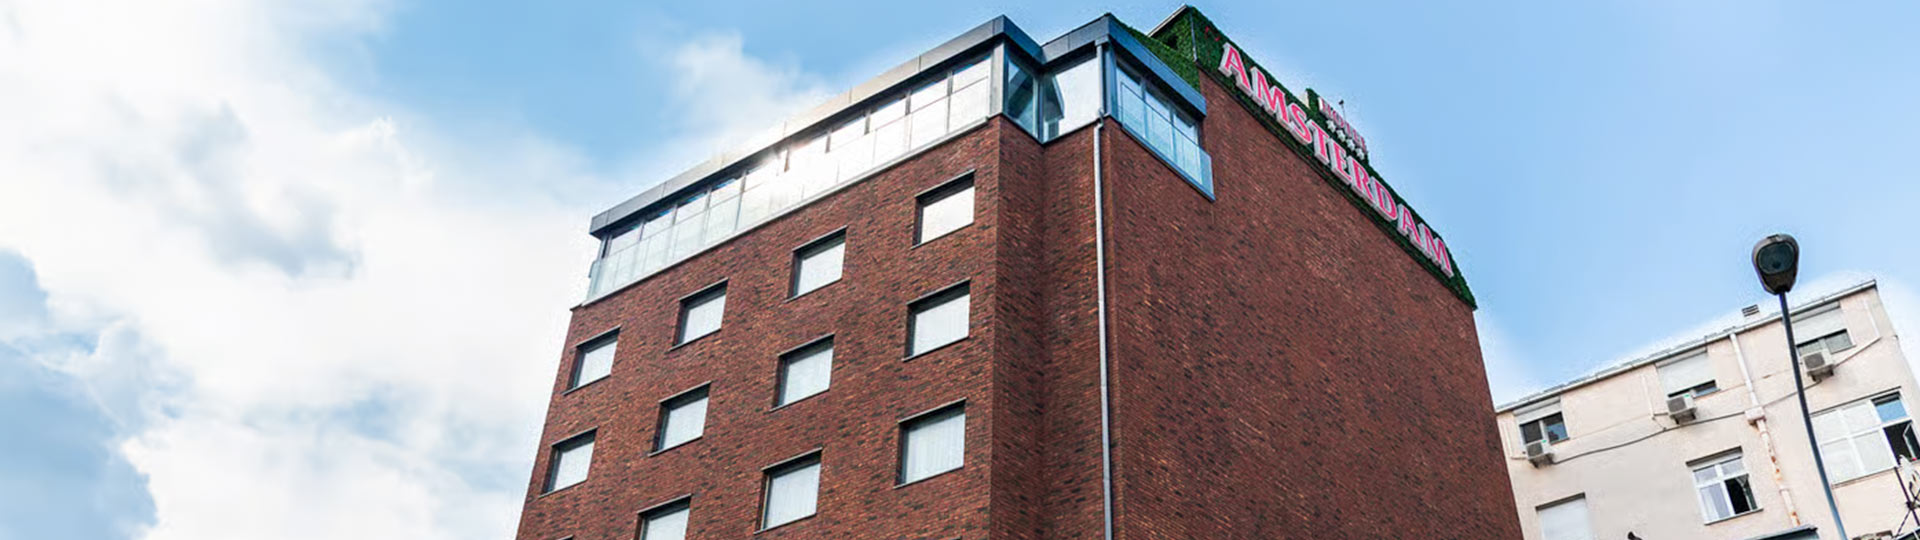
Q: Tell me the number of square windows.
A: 11